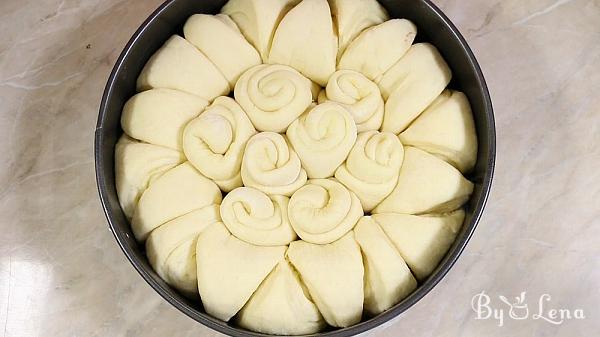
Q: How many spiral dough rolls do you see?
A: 8